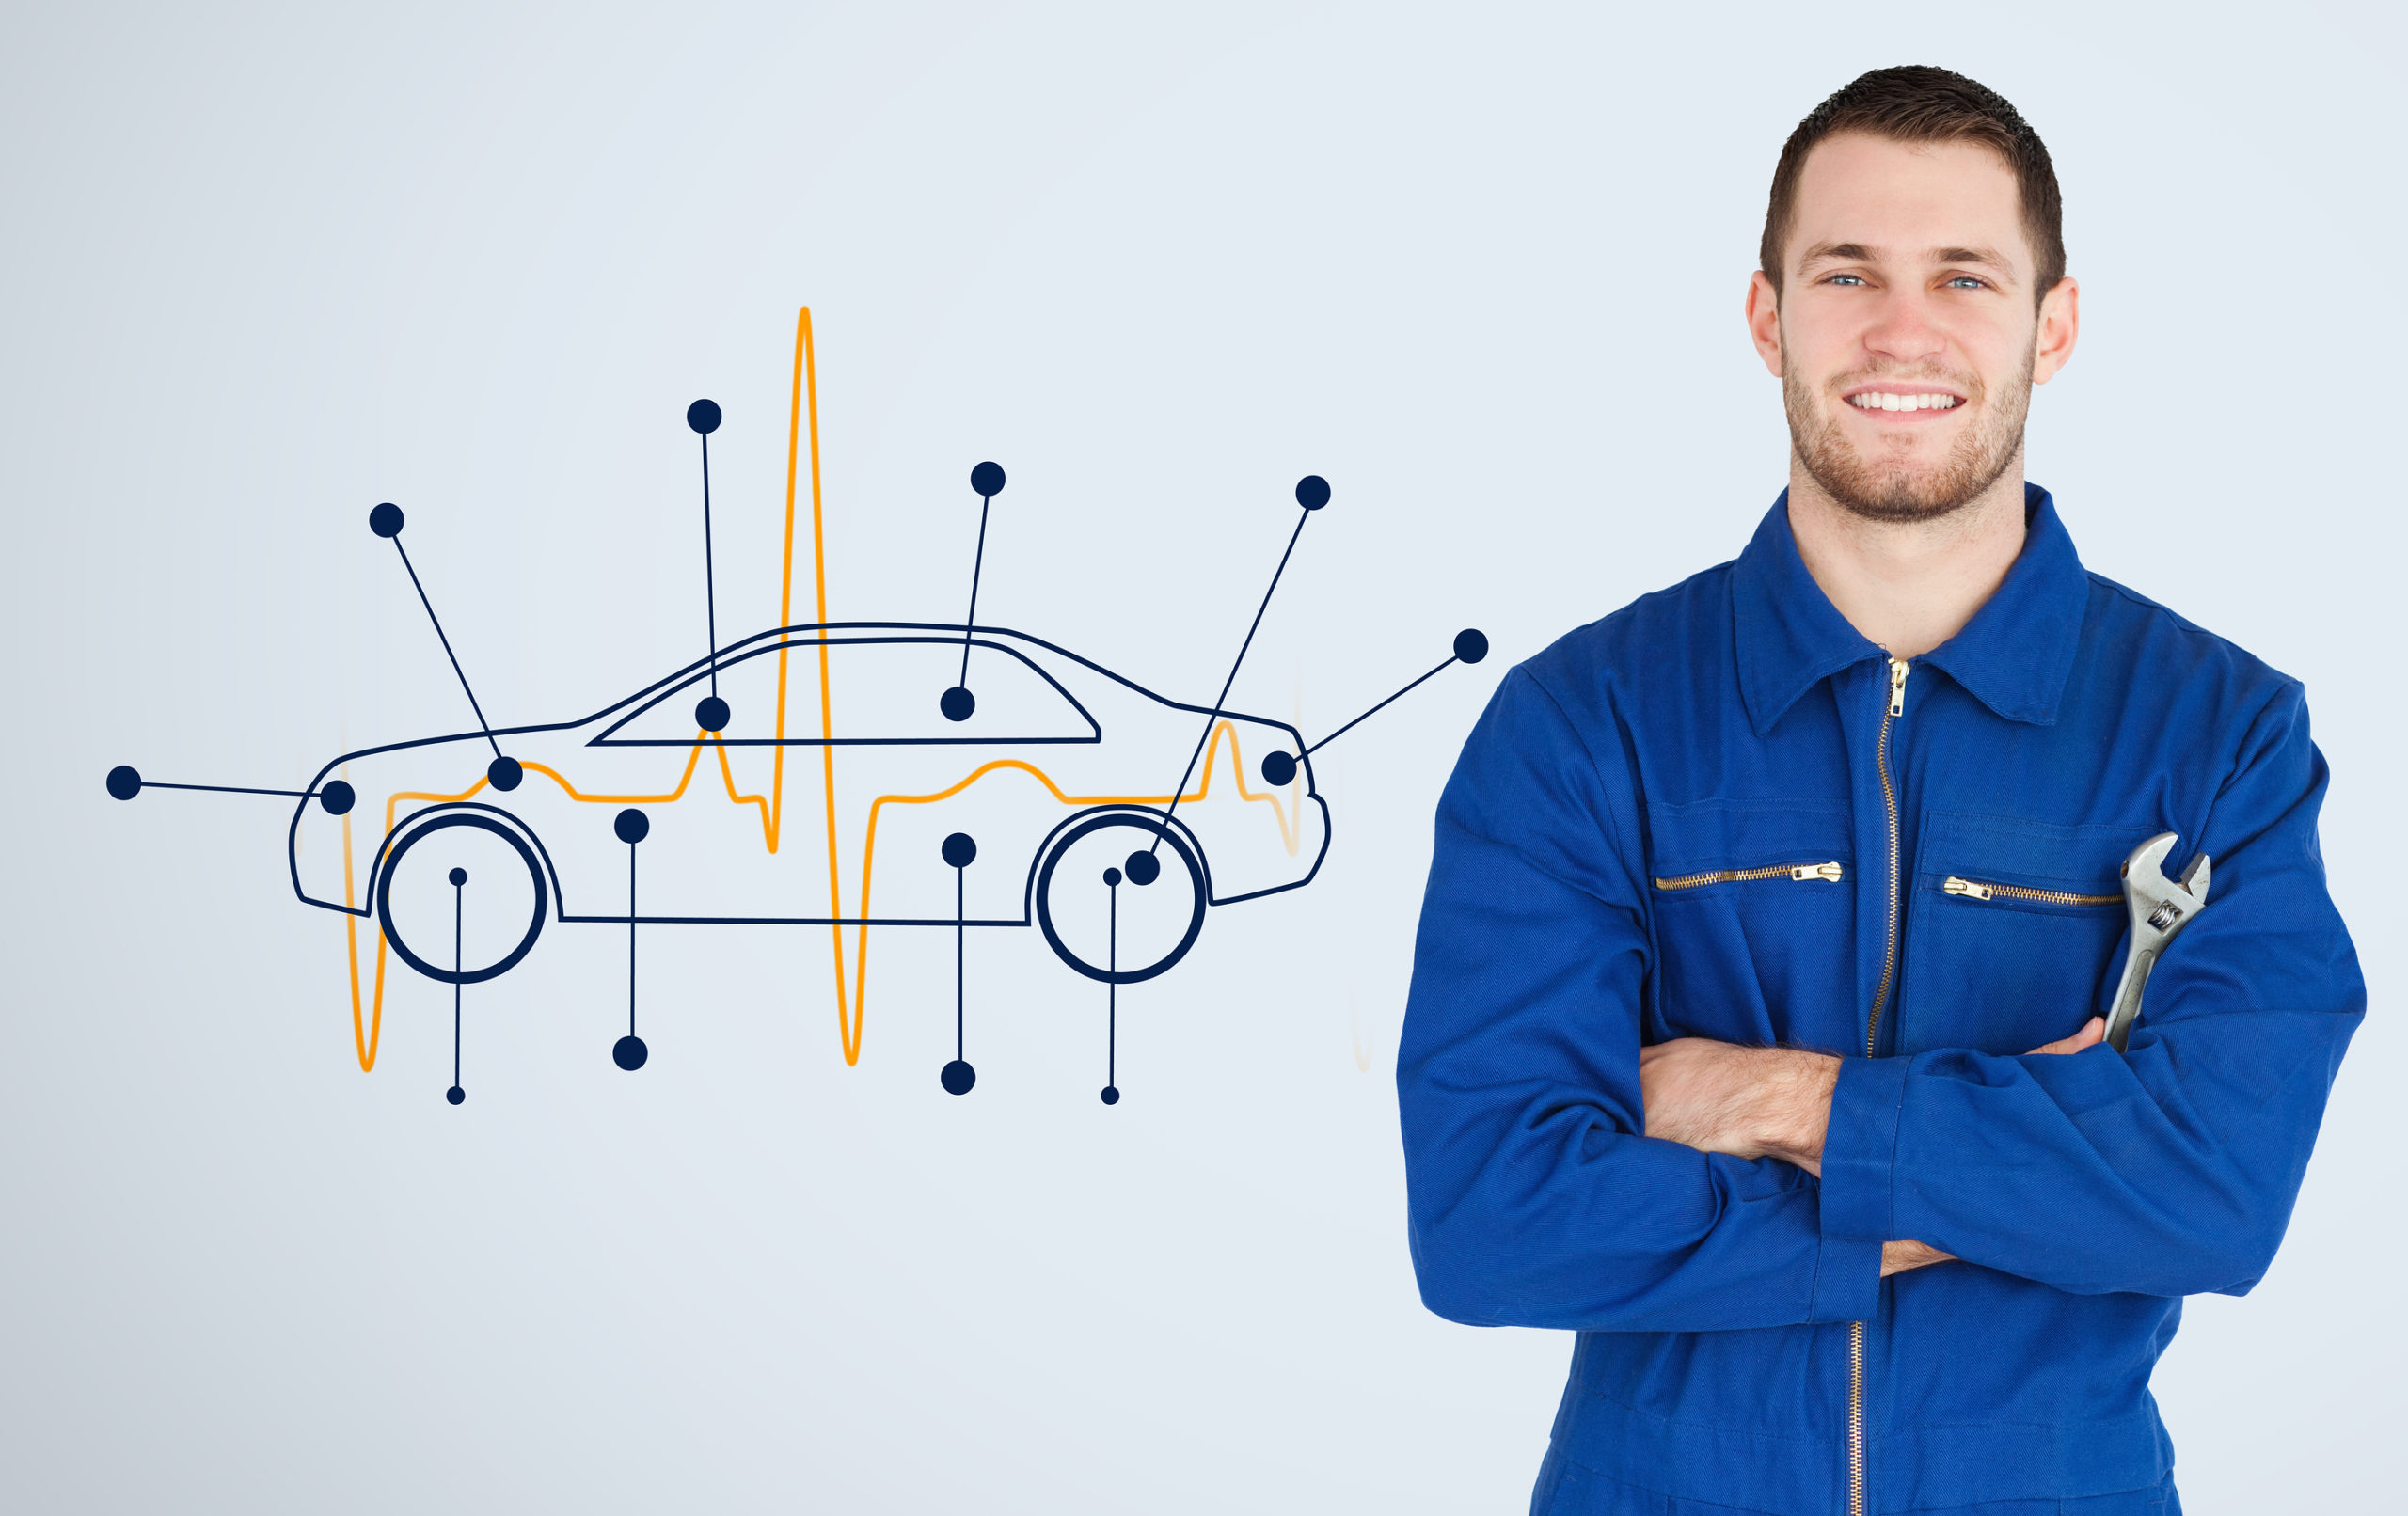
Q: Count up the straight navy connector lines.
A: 10